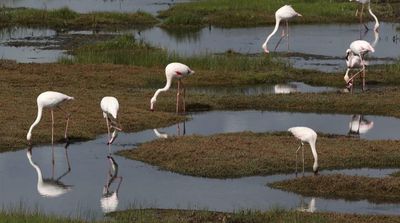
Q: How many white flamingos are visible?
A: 8